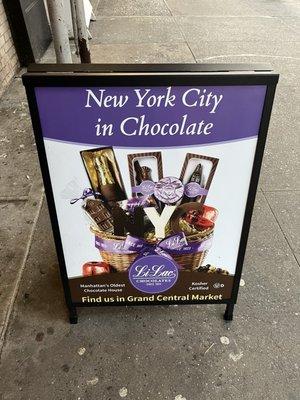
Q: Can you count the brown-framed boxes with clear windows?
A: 2